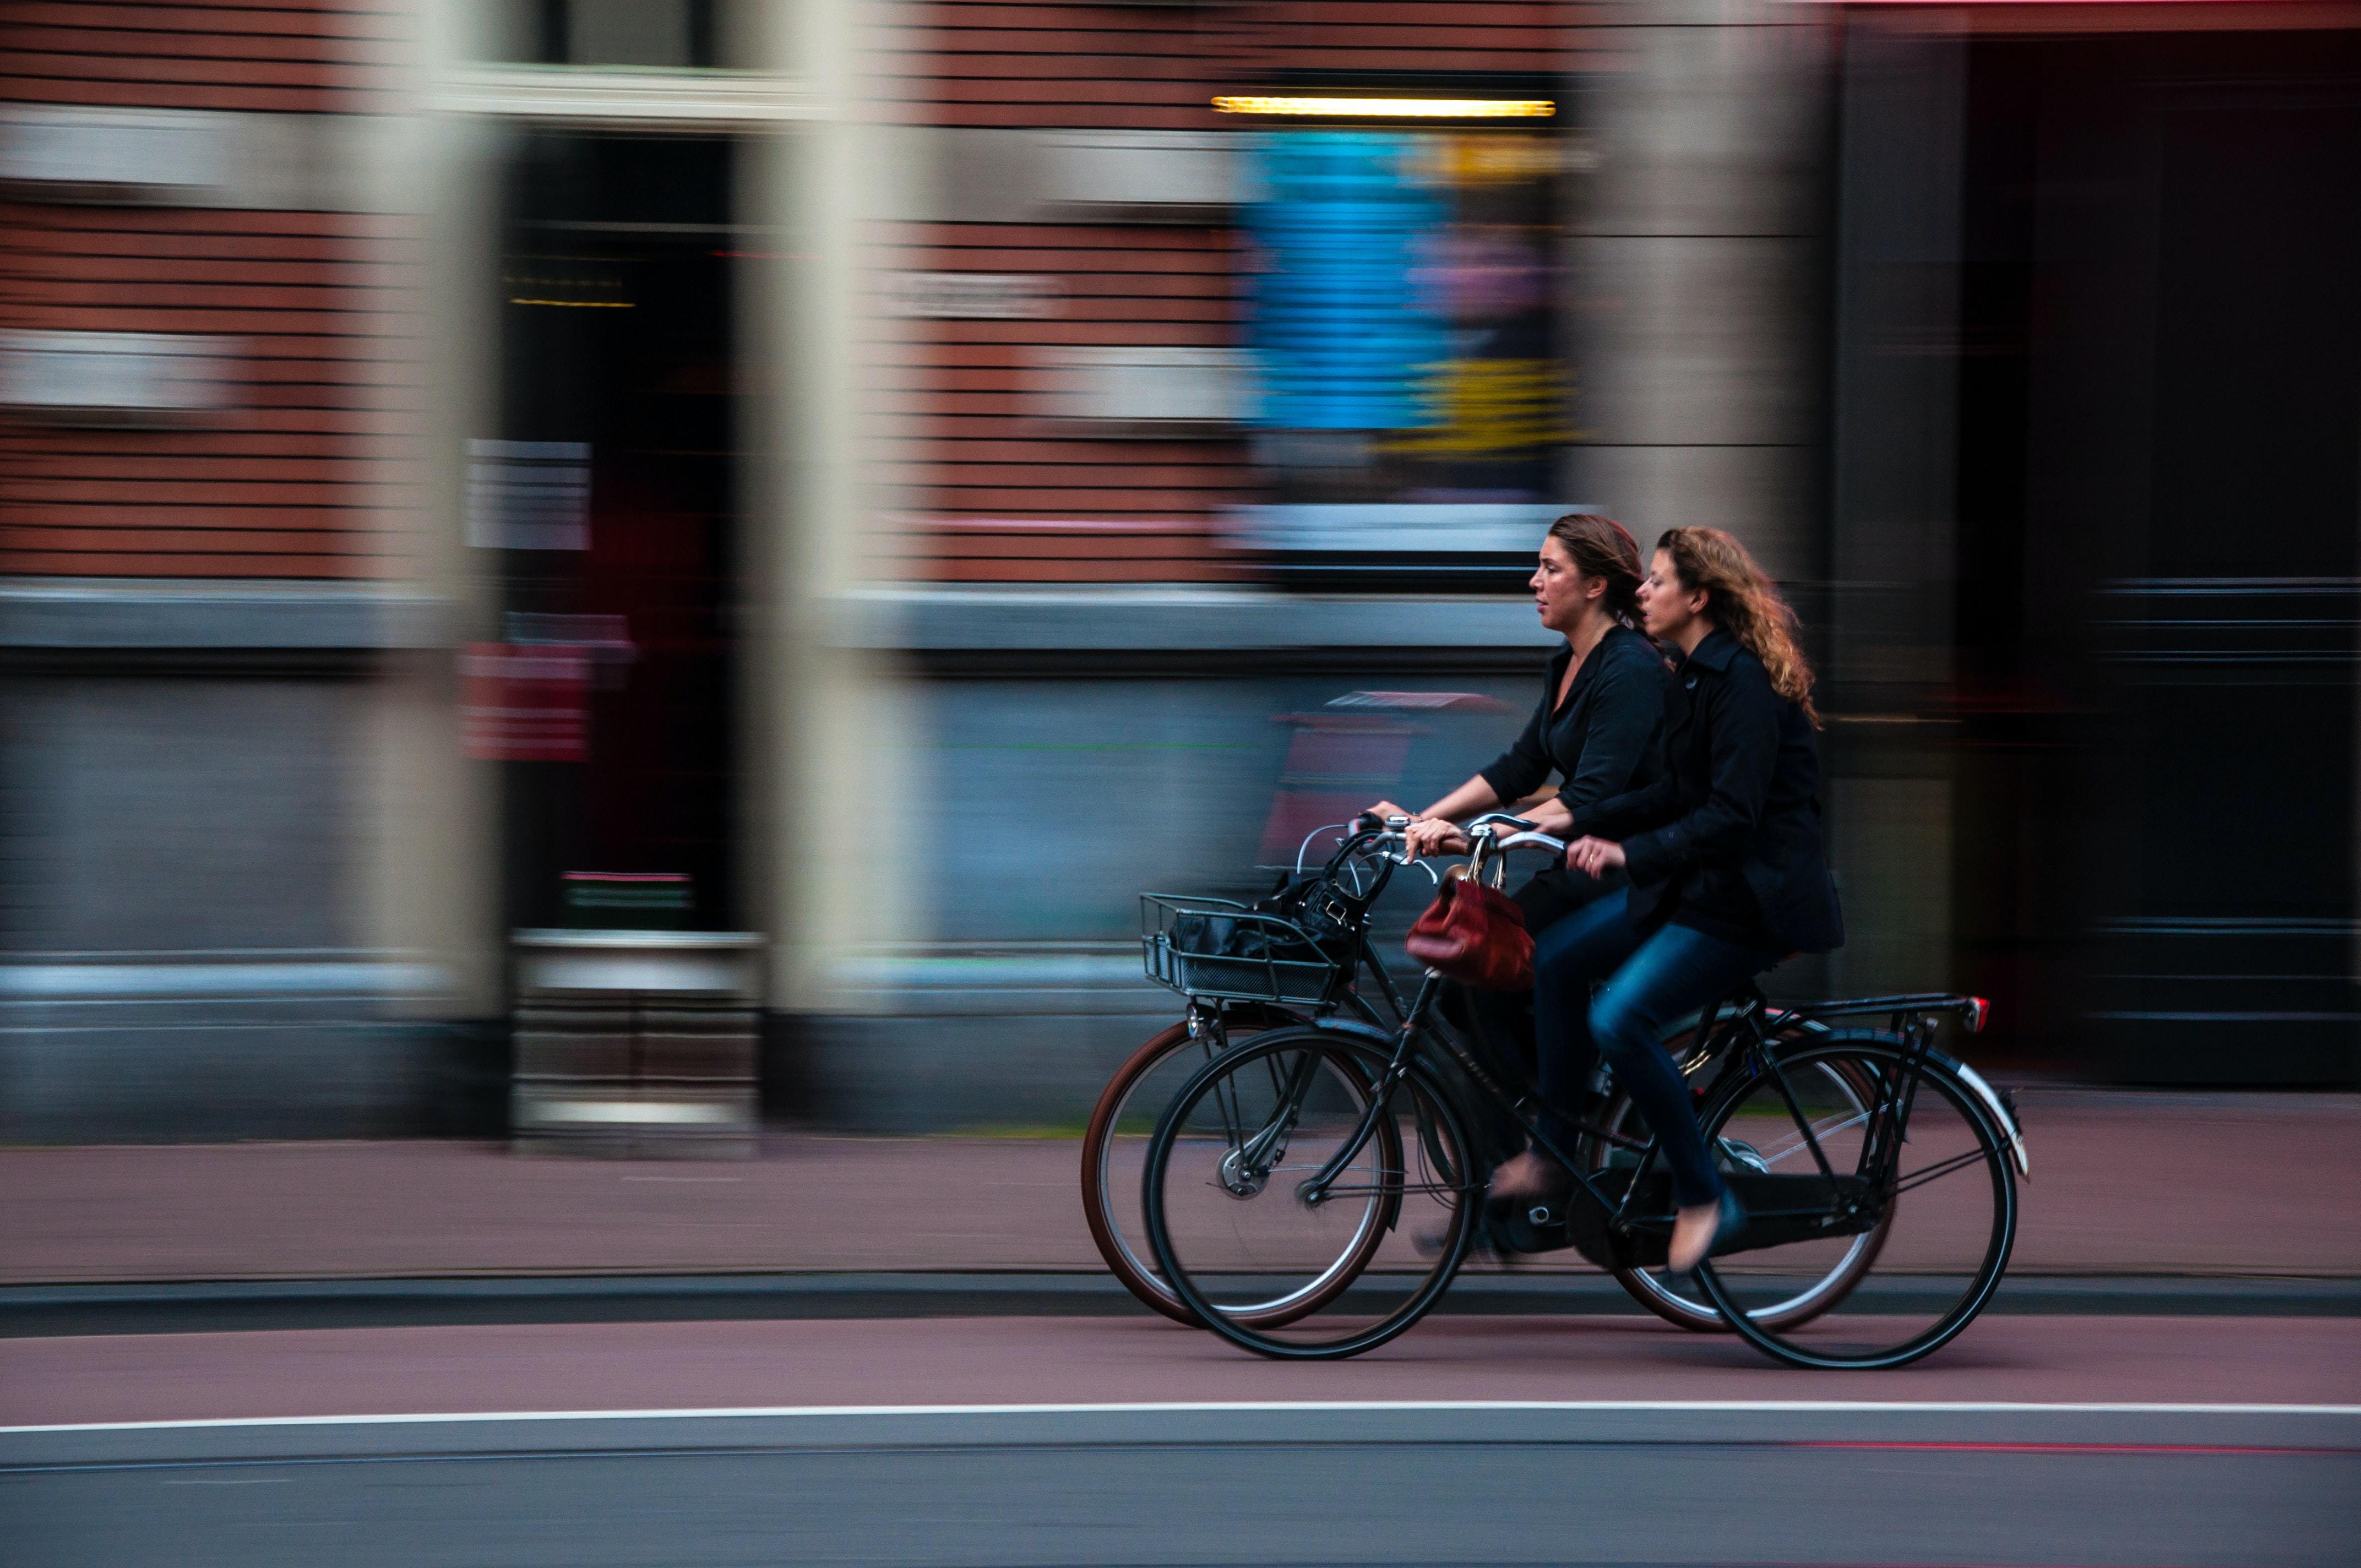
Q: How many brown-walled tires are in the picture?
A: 2